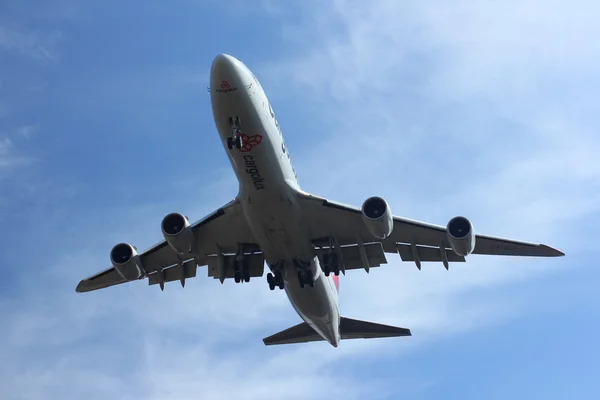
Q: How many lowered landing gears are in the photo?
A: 5